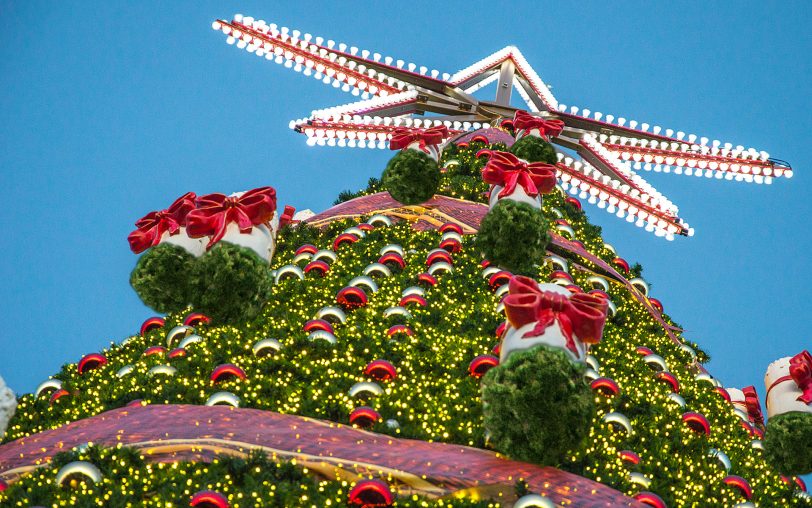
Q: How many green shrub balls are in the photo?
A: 7